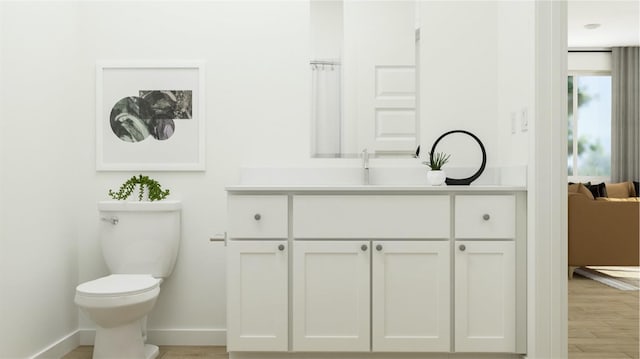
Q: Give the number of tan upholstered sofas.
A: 1